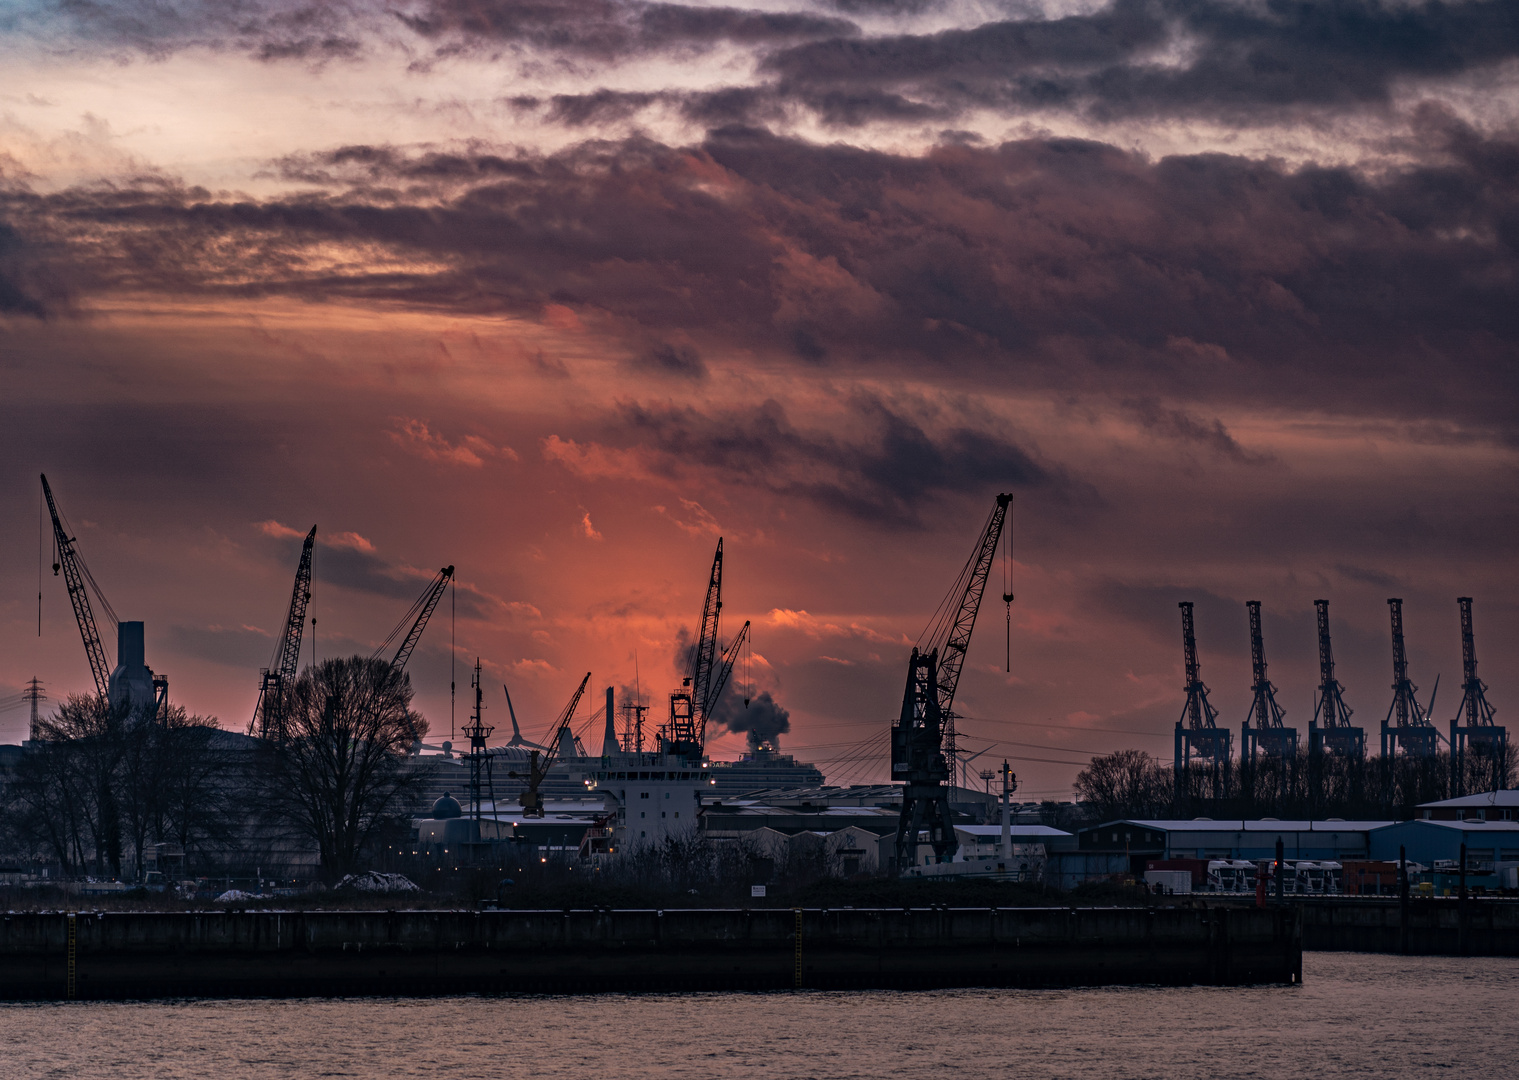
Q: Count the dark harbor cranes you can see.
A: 12